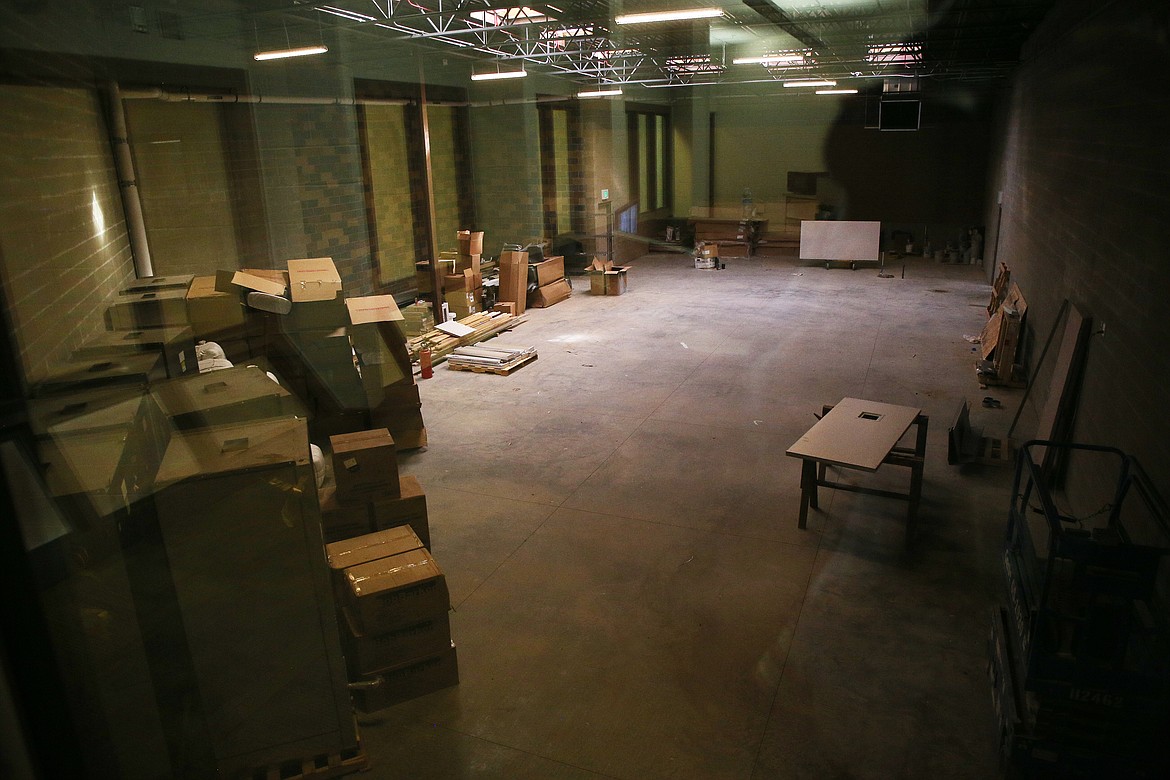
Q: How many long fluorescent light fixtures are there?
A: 7